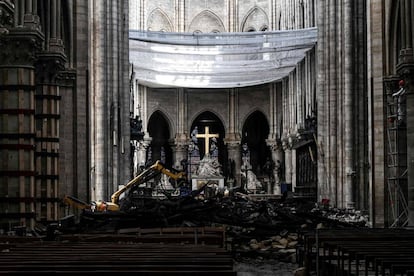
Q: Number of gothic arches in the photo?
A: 6